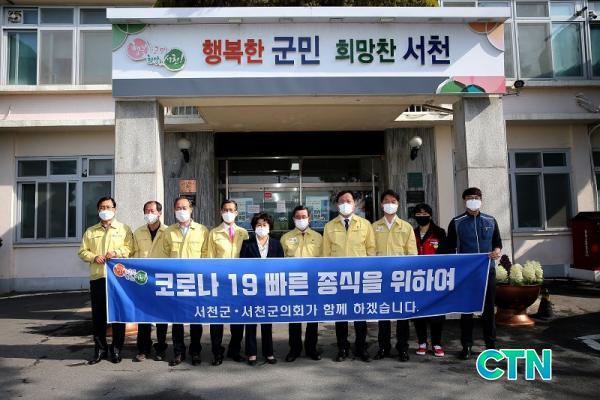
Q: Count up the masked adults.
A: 10